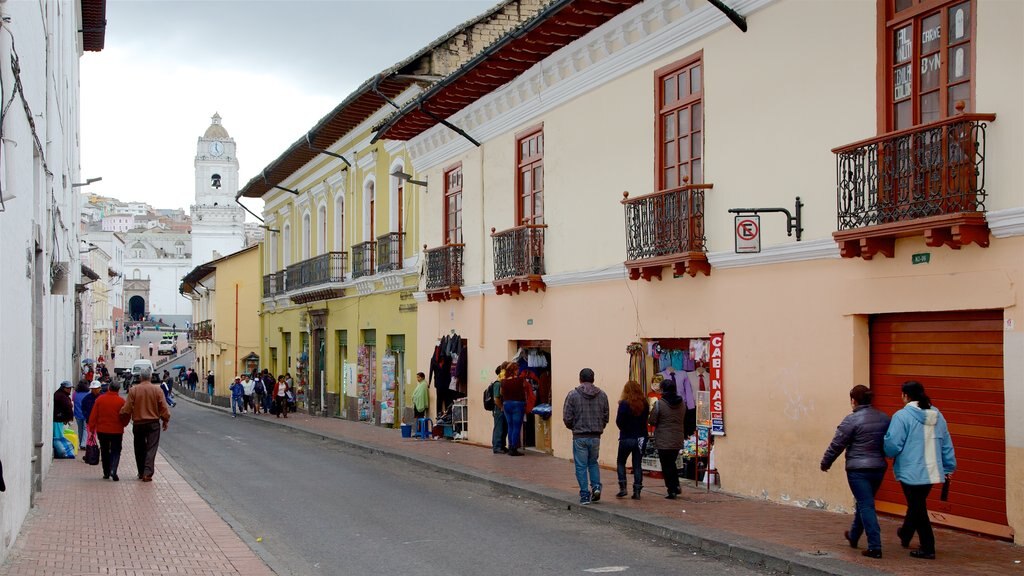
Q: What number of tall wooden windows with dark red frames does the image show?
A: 4